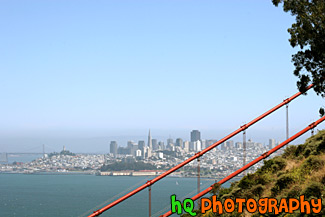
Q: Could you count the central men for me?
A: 0